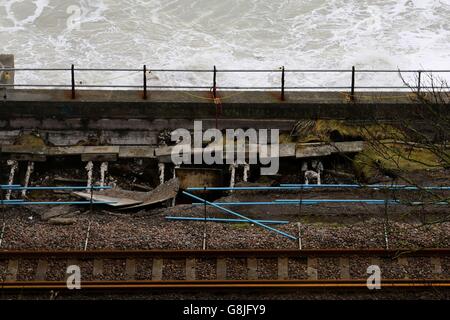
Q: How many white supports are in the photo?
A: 10